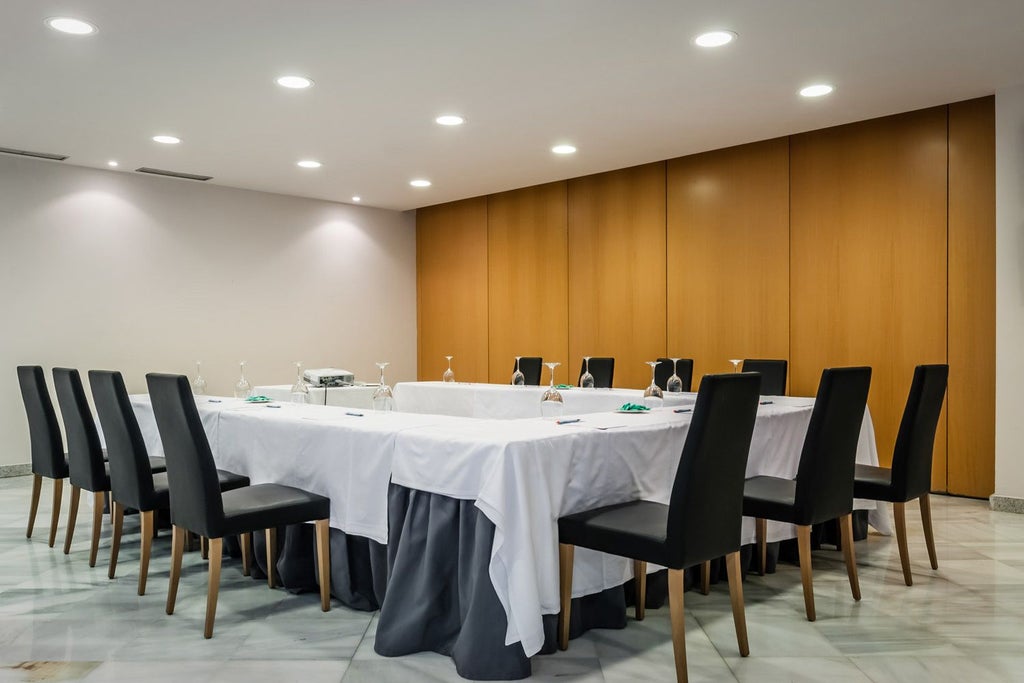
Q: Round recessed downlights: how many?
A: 11